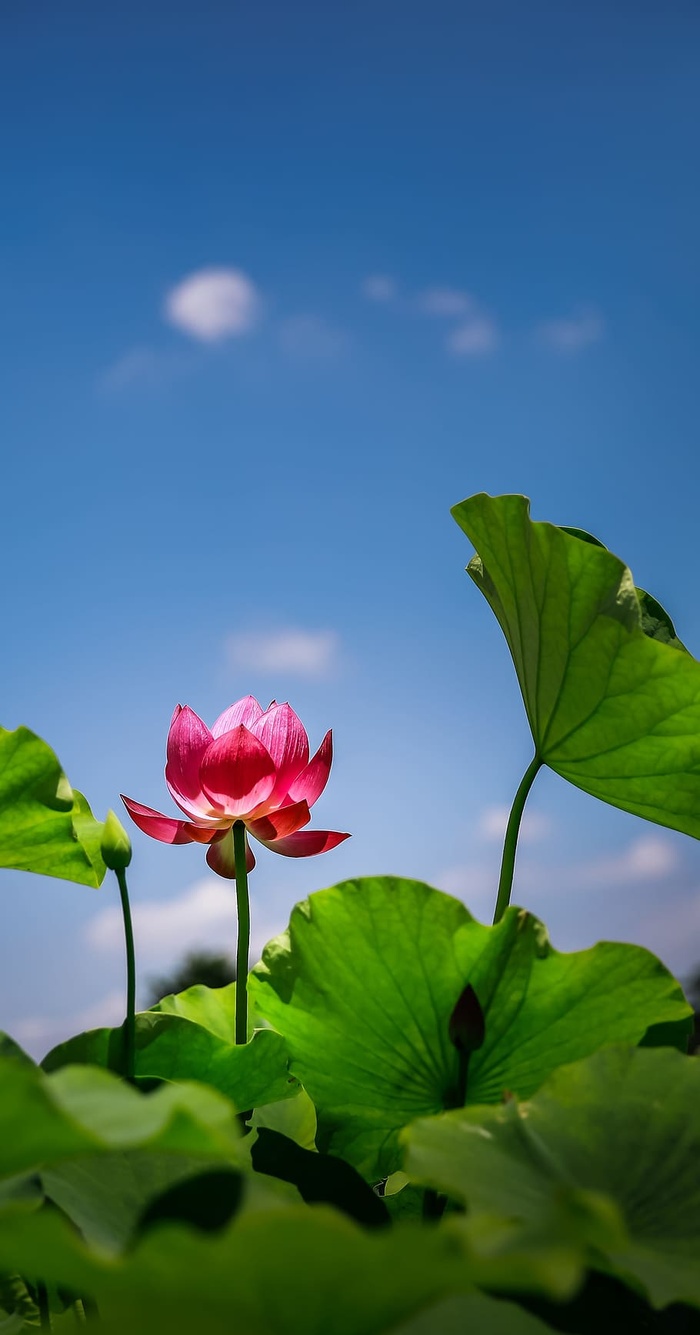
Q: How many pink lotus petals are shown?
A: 12